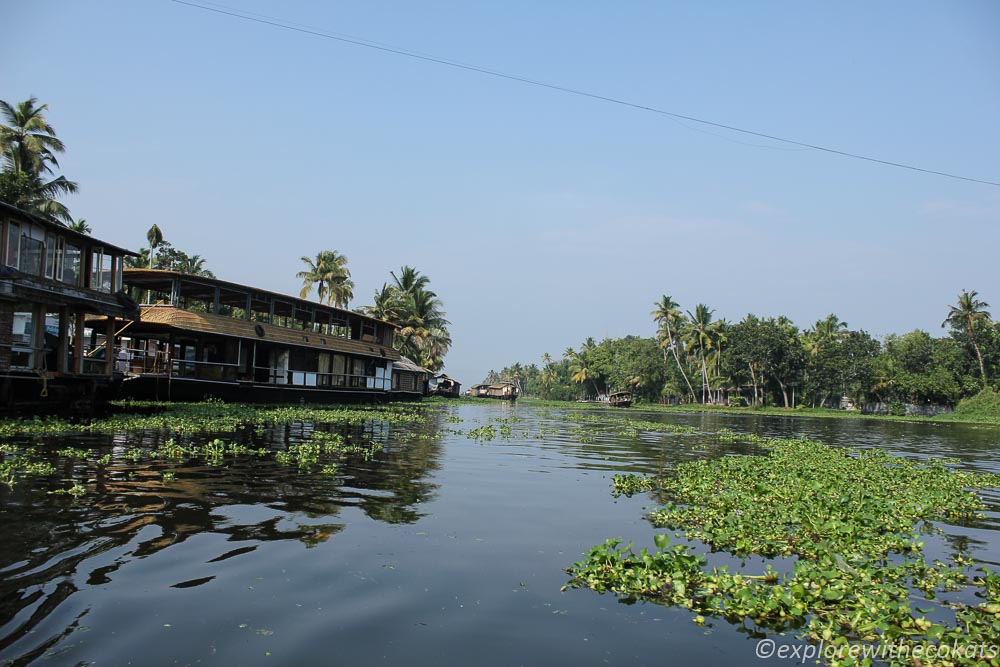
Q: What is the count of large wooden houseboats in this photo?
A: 2